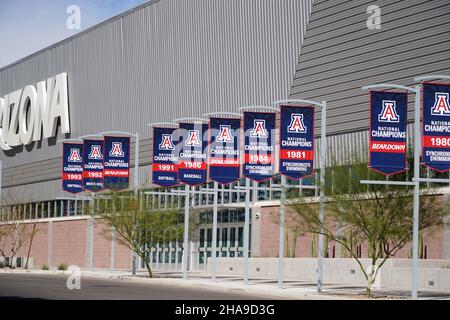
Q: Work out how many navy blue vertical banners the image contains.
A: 10